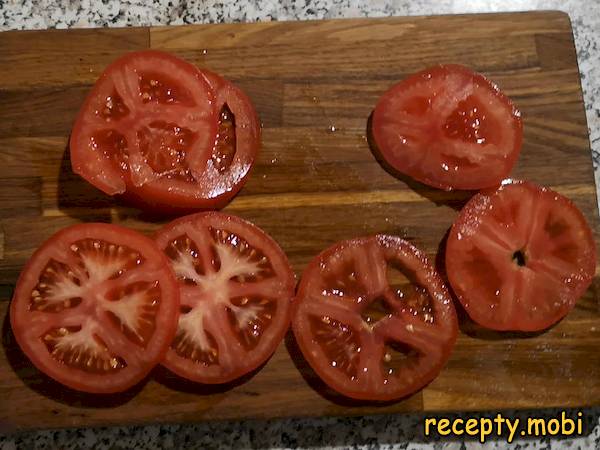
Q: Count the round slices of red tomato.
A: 7